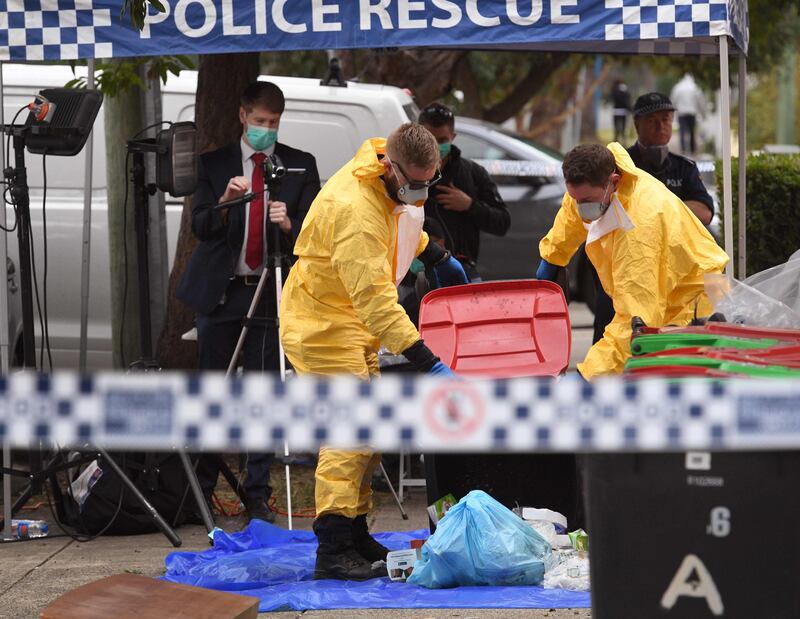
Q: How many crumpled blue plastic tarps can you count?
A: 1